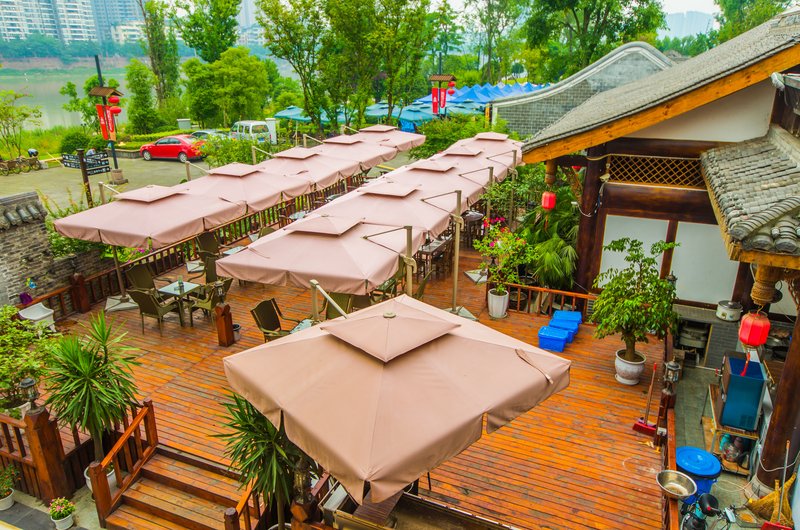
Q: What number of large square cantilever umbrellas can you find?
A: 11